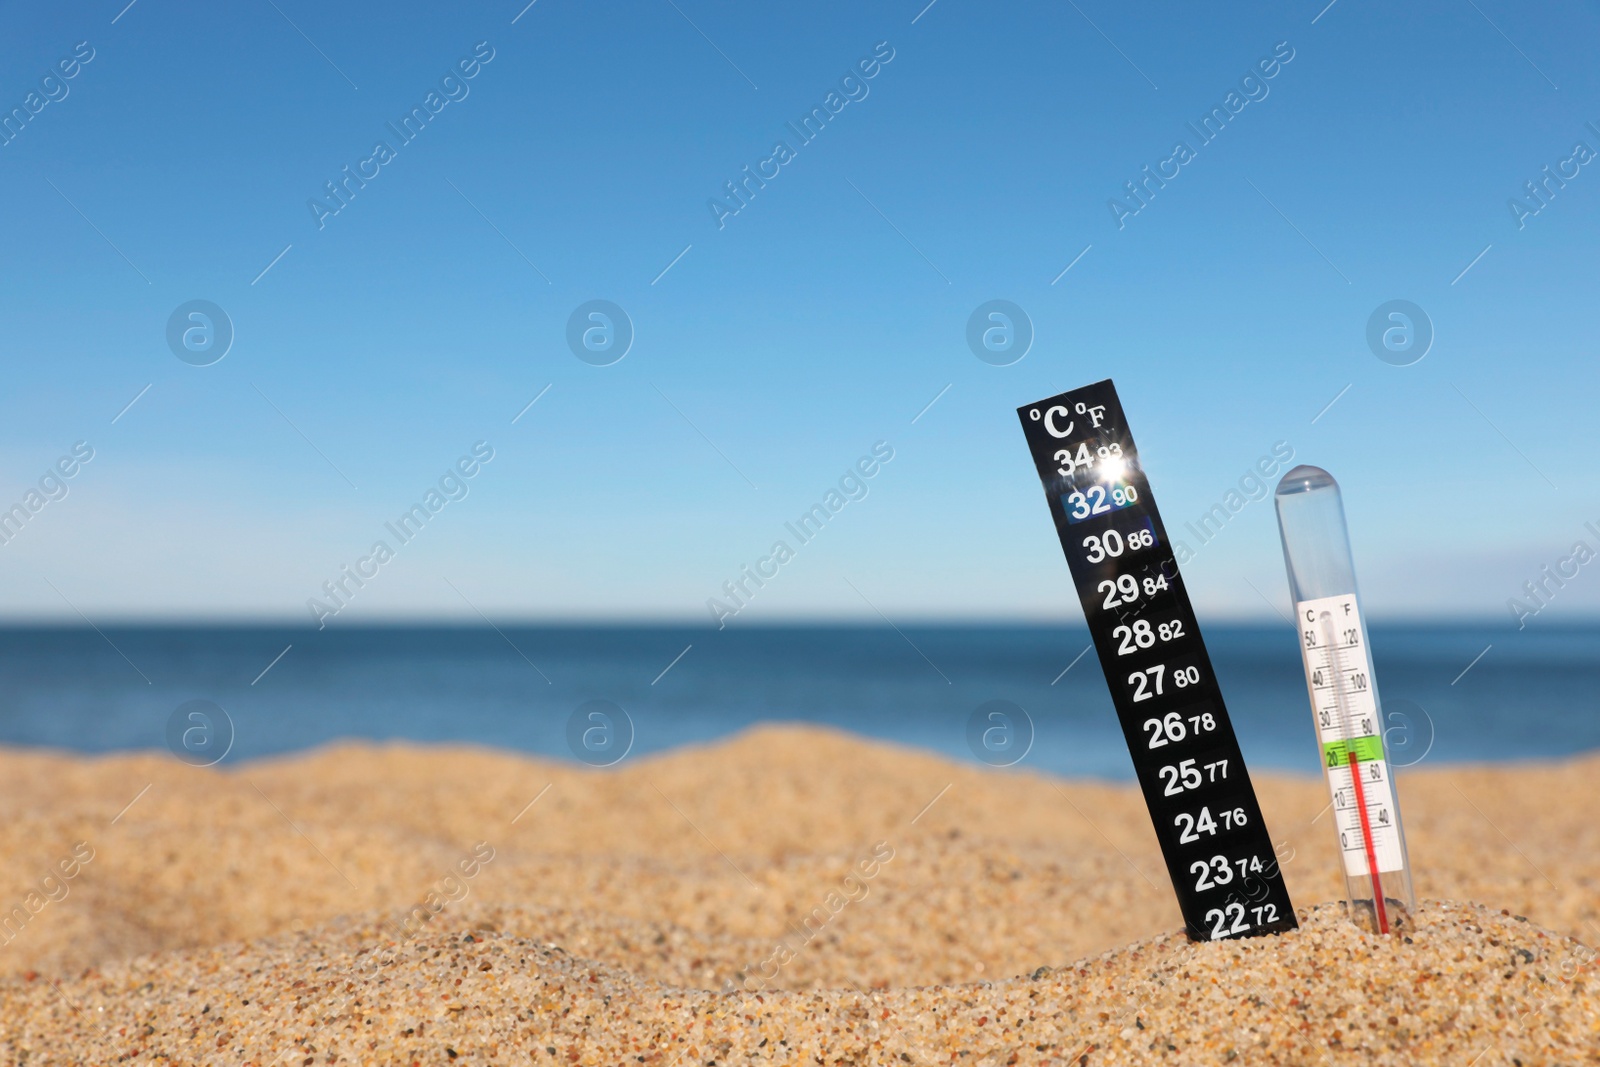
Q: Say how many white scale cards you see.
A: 1